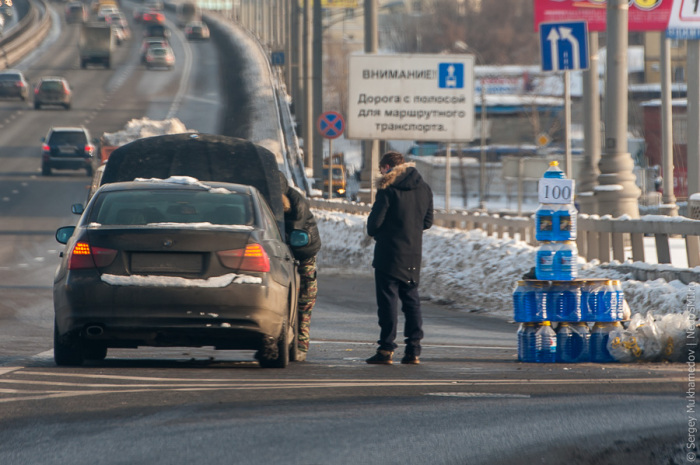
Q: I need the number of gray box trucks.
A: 1